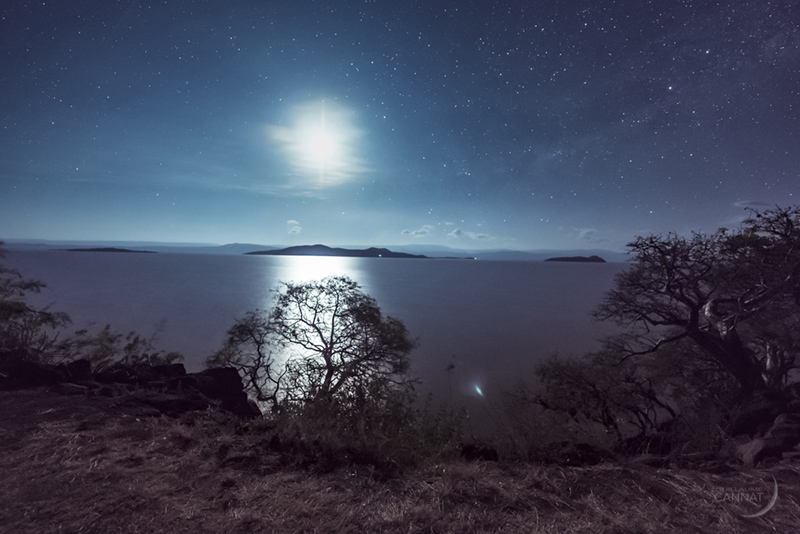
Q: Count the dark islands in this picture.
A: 3